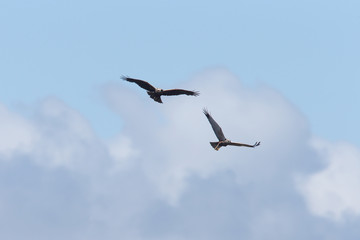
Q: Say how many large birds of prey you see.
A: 2